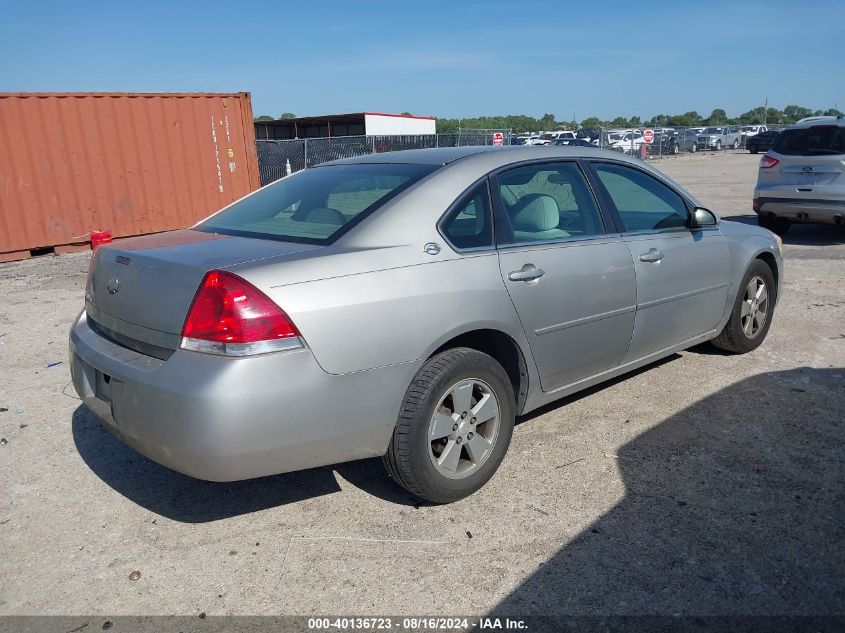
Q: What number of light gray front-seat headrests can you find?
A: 1